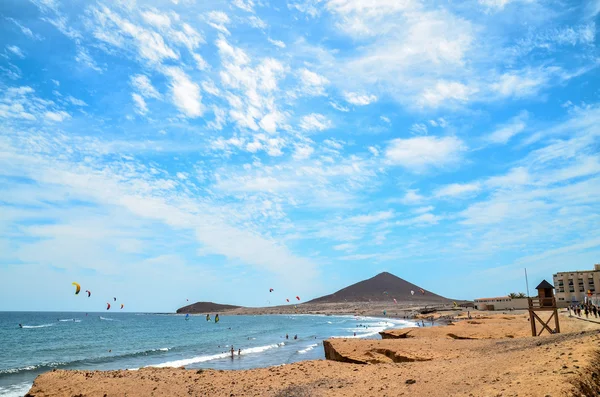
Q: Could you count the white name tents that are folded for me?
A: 0